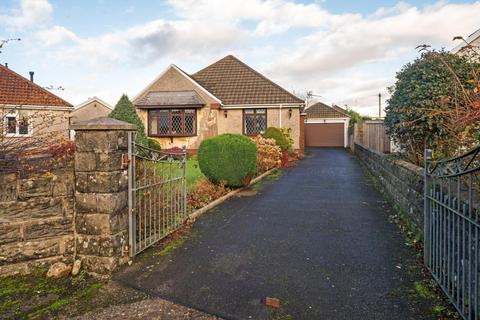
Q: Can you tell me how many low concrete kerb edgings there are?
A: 1